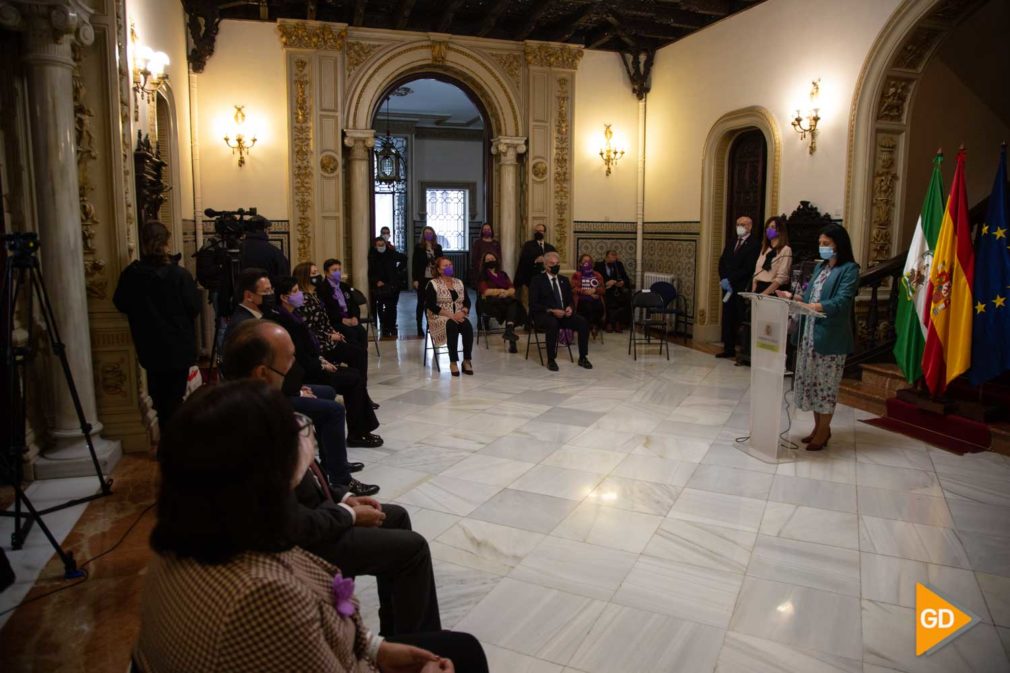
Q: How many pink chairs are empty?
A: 0